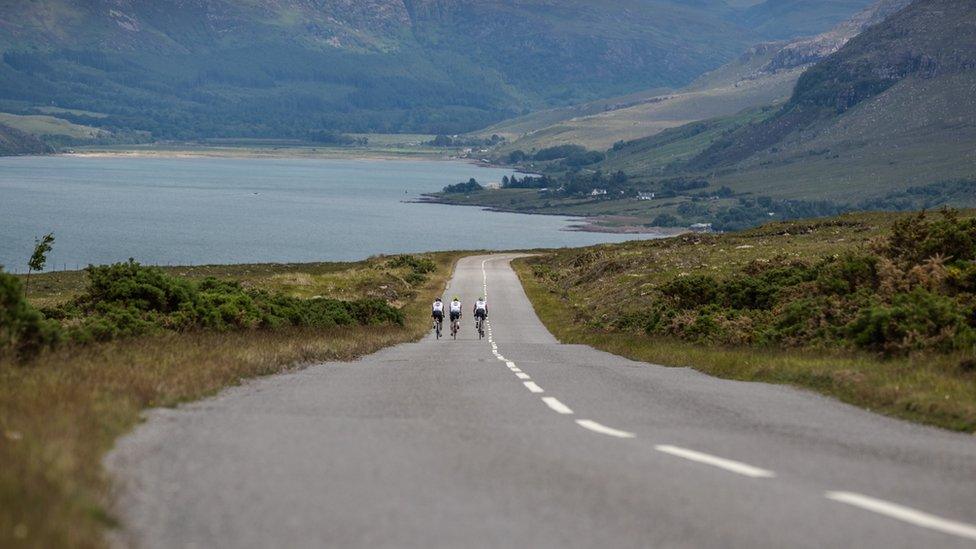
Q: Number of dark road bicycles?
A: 3